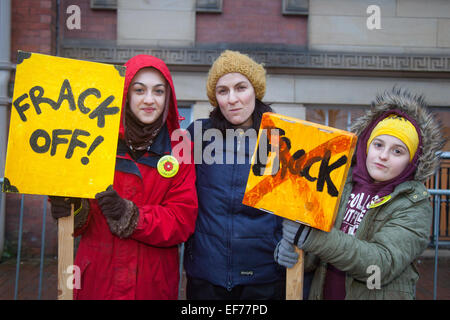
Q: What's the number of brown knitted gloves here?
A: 2